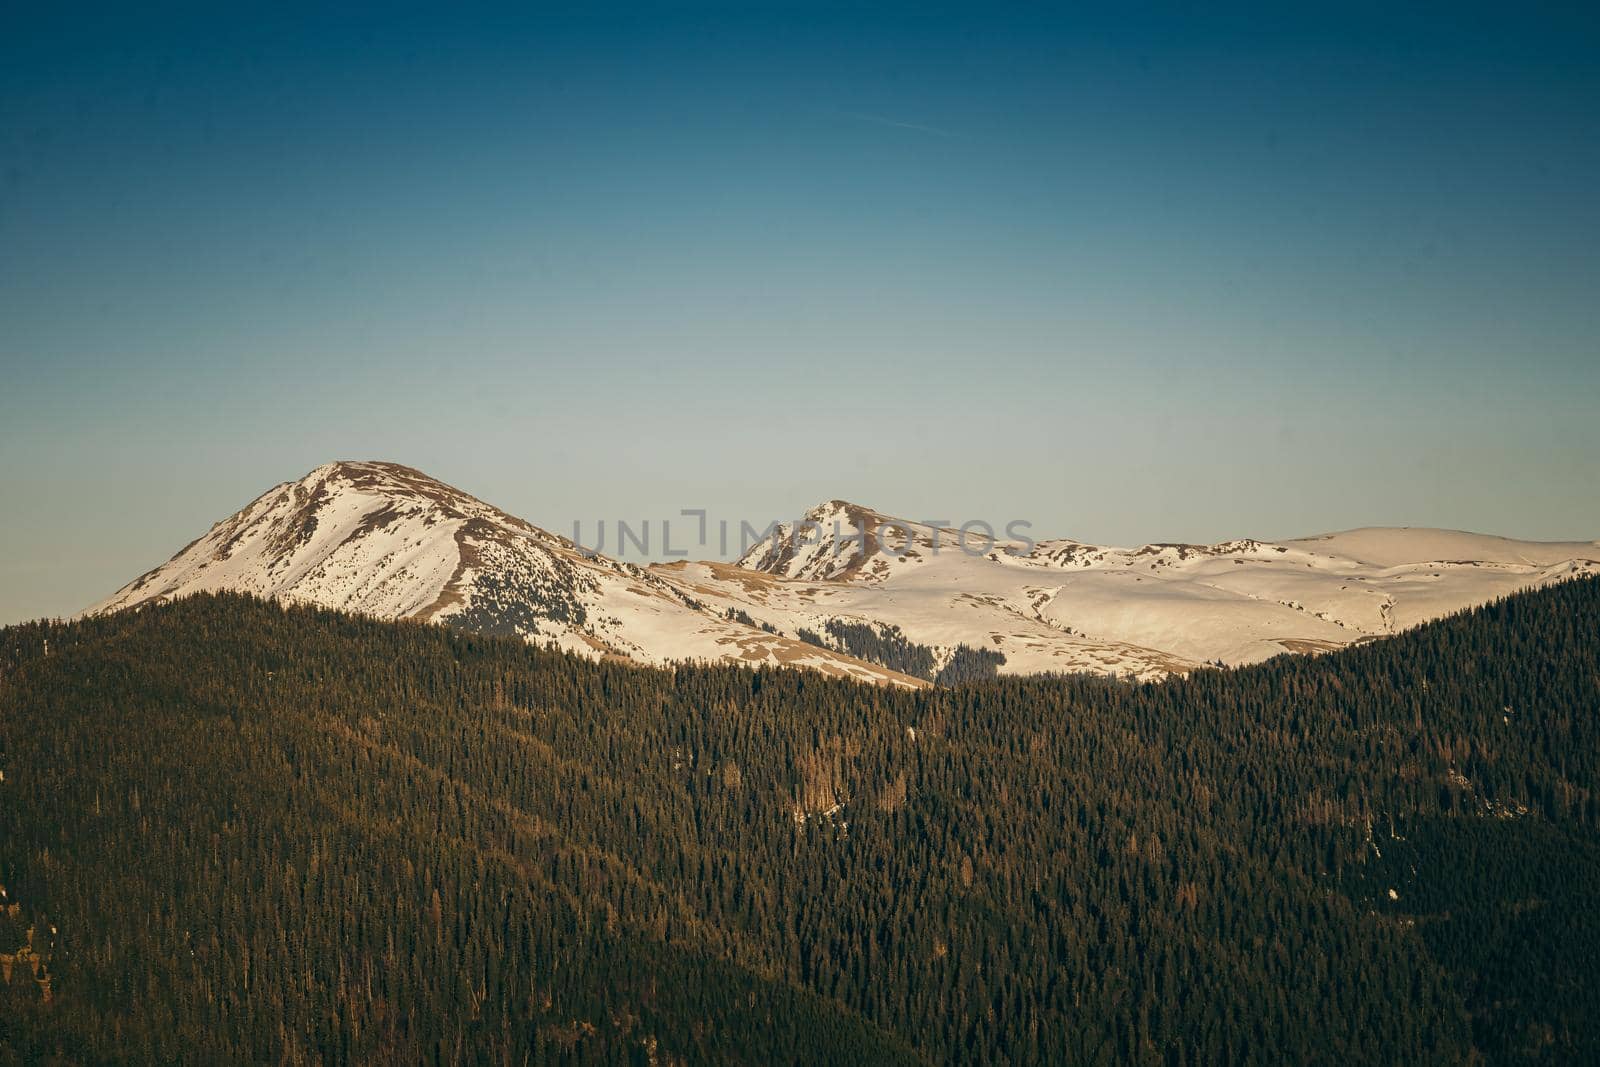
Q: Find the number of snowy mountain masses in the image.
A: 2